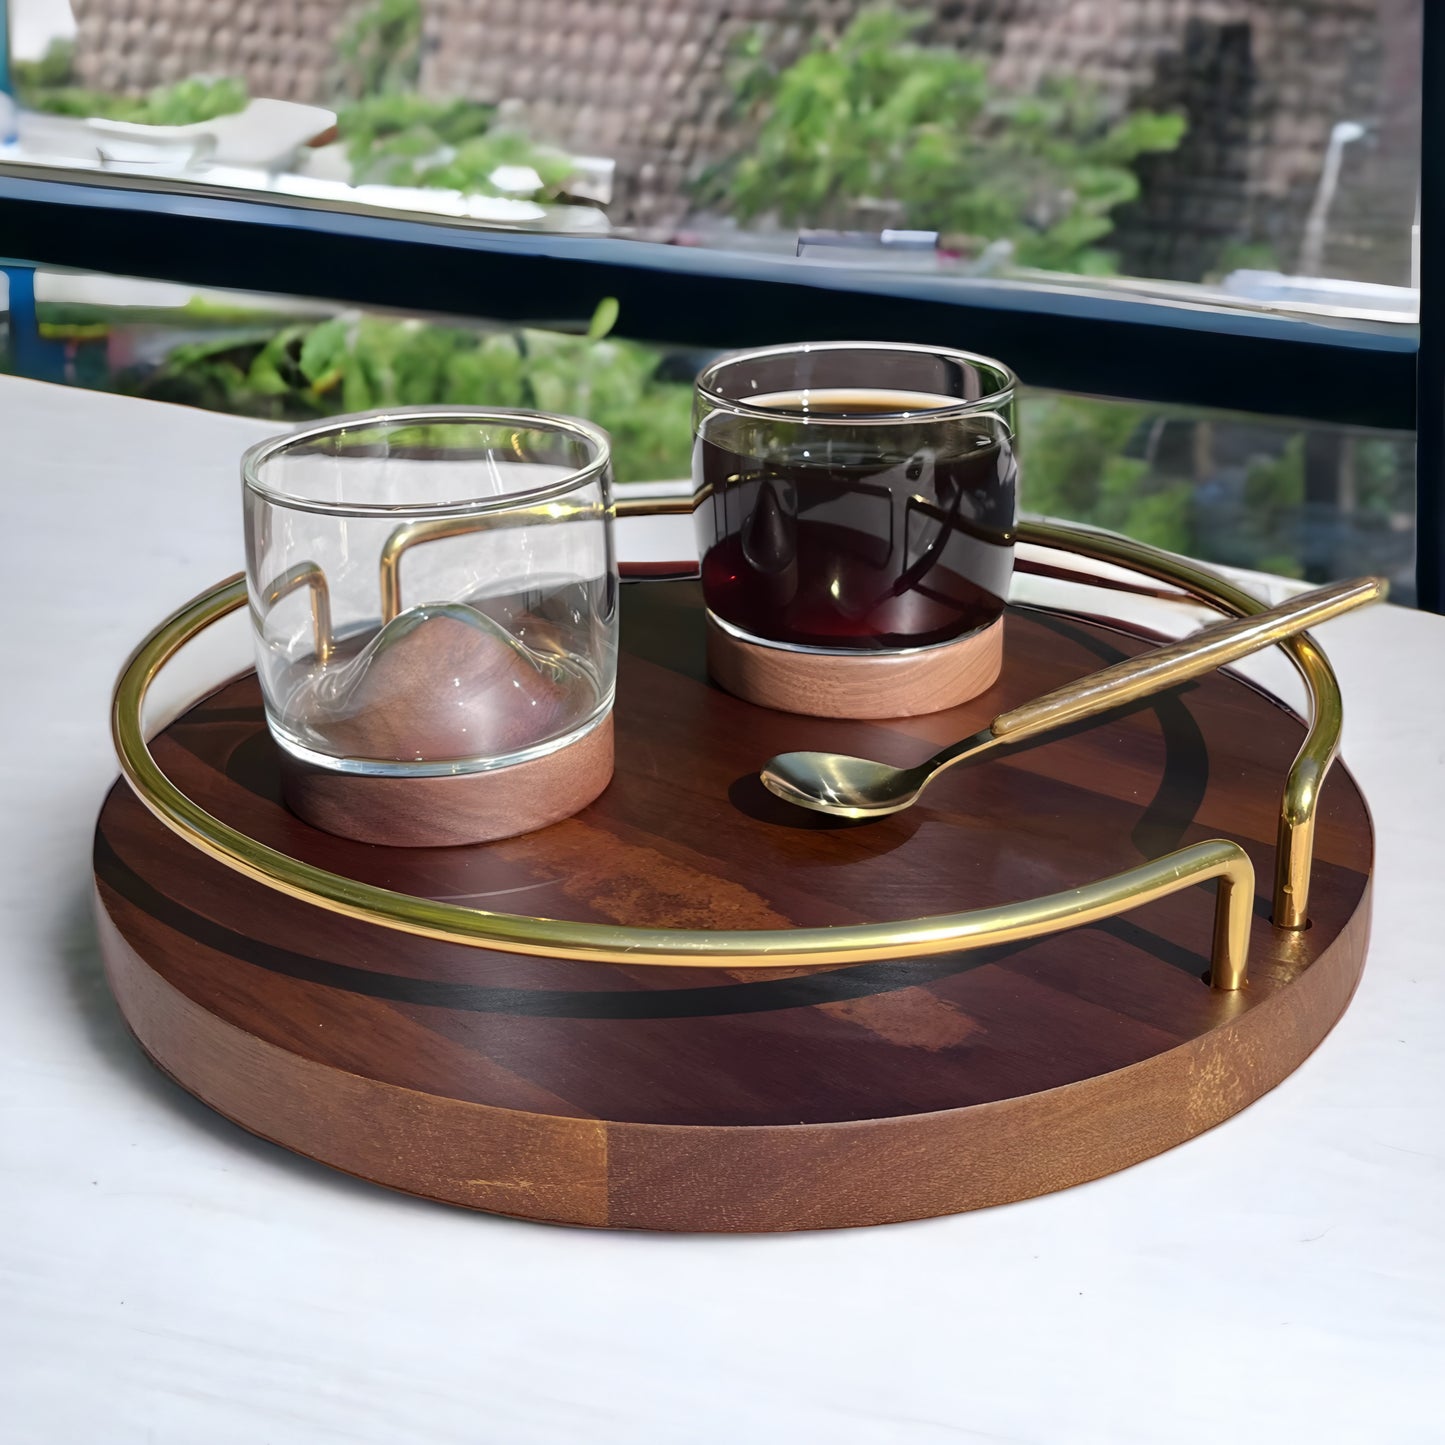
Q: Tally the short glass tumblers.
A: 2